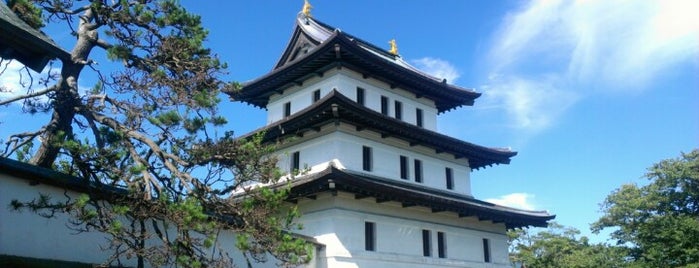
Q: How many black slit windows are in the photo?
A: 15